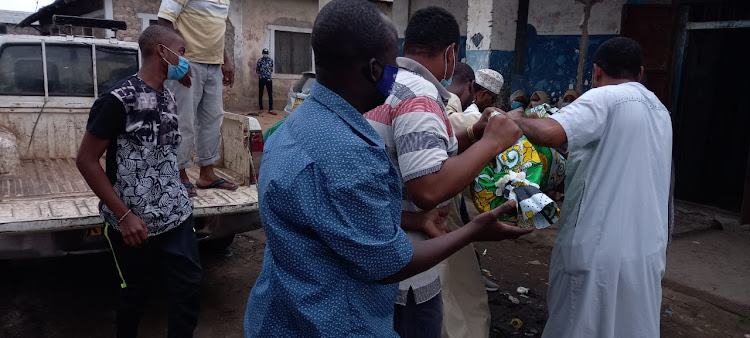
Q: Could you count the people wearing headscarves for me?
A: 3